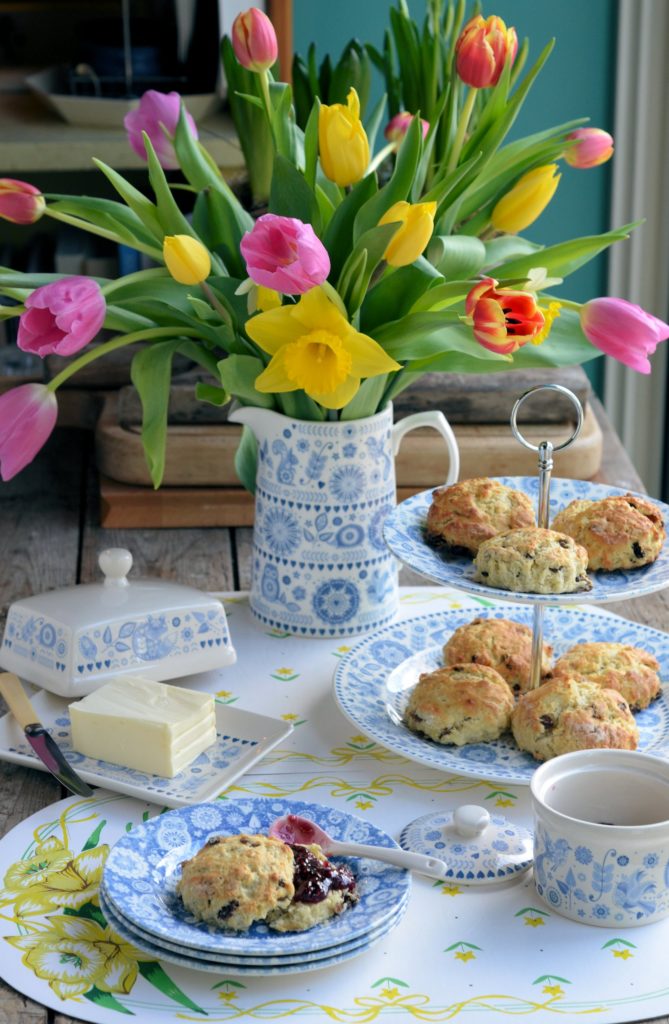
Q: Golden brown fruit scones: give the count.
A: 8